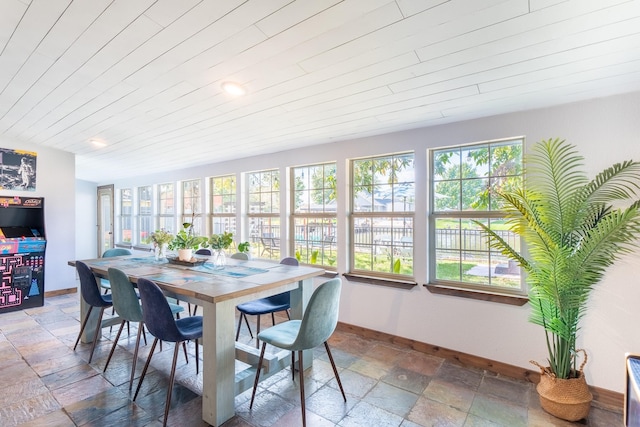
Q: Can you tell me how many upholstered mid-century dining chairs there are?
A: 8